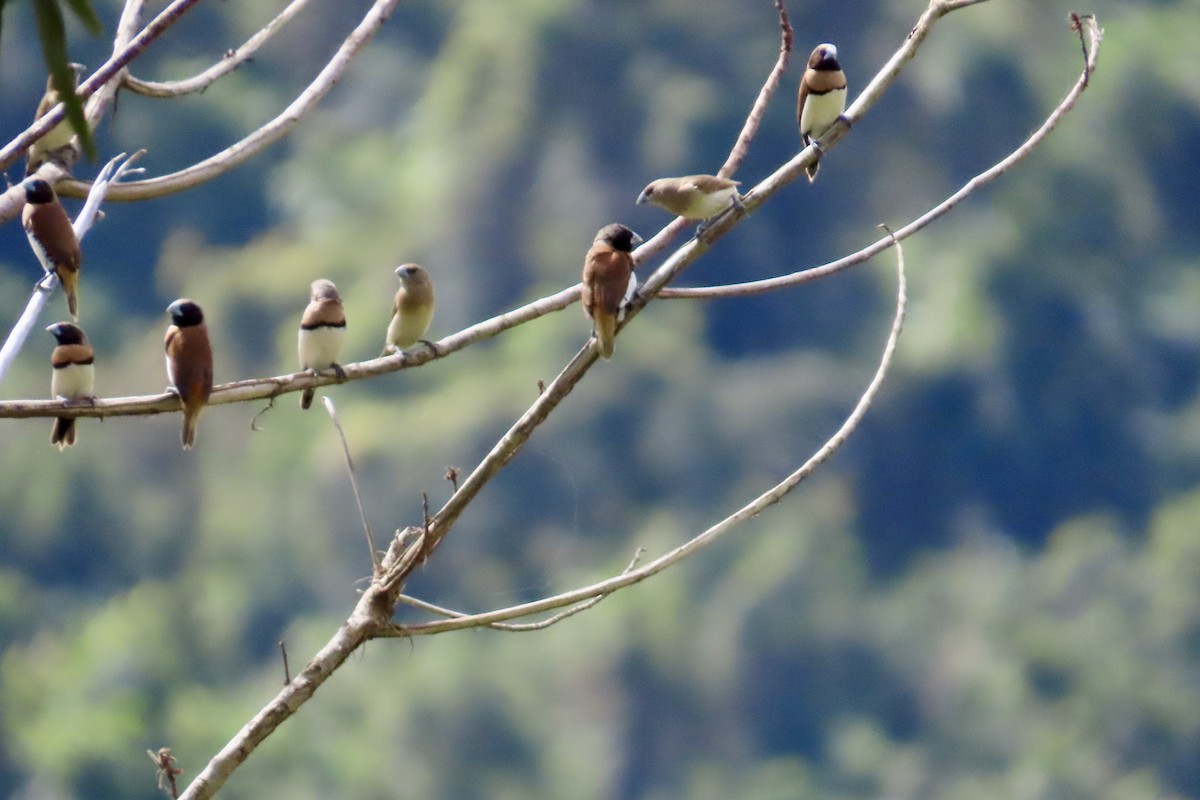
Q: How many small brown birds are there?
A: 9